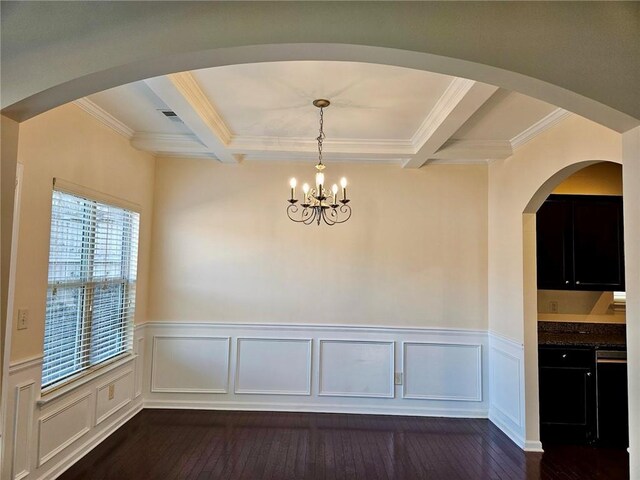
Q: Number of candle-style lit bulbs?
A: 5